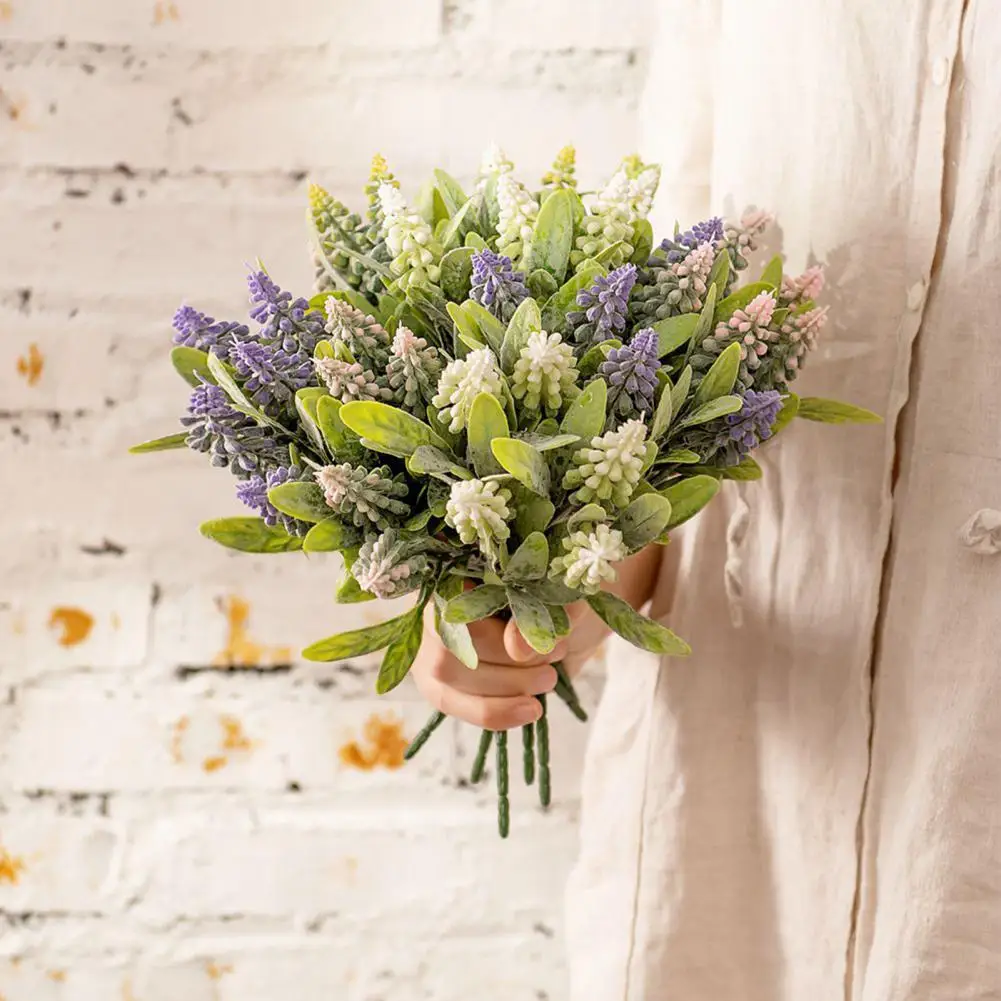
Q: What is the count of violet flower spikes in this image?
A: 10